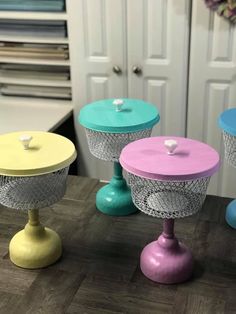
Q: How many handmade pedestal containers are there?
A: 4